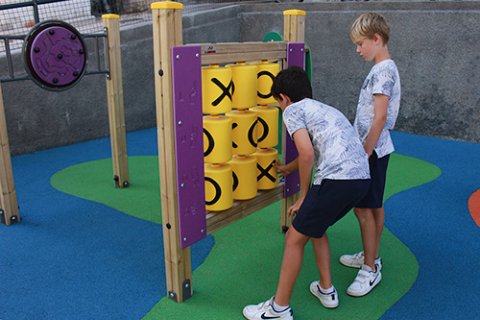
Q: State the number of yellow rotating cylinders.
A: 9